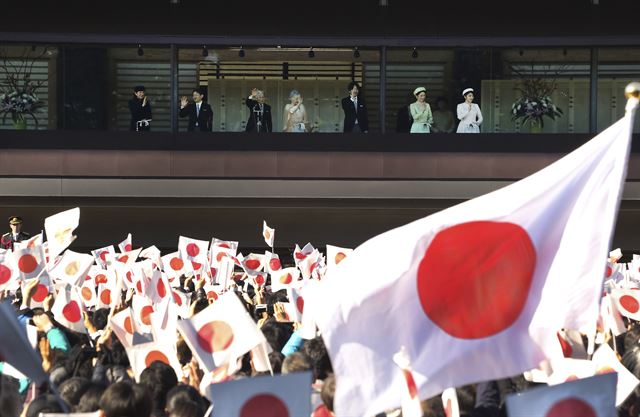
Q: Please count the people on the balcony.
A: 7